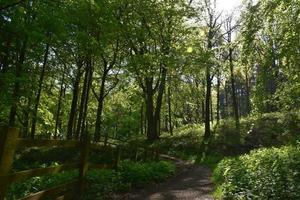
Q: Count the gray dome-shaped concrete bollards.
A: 0